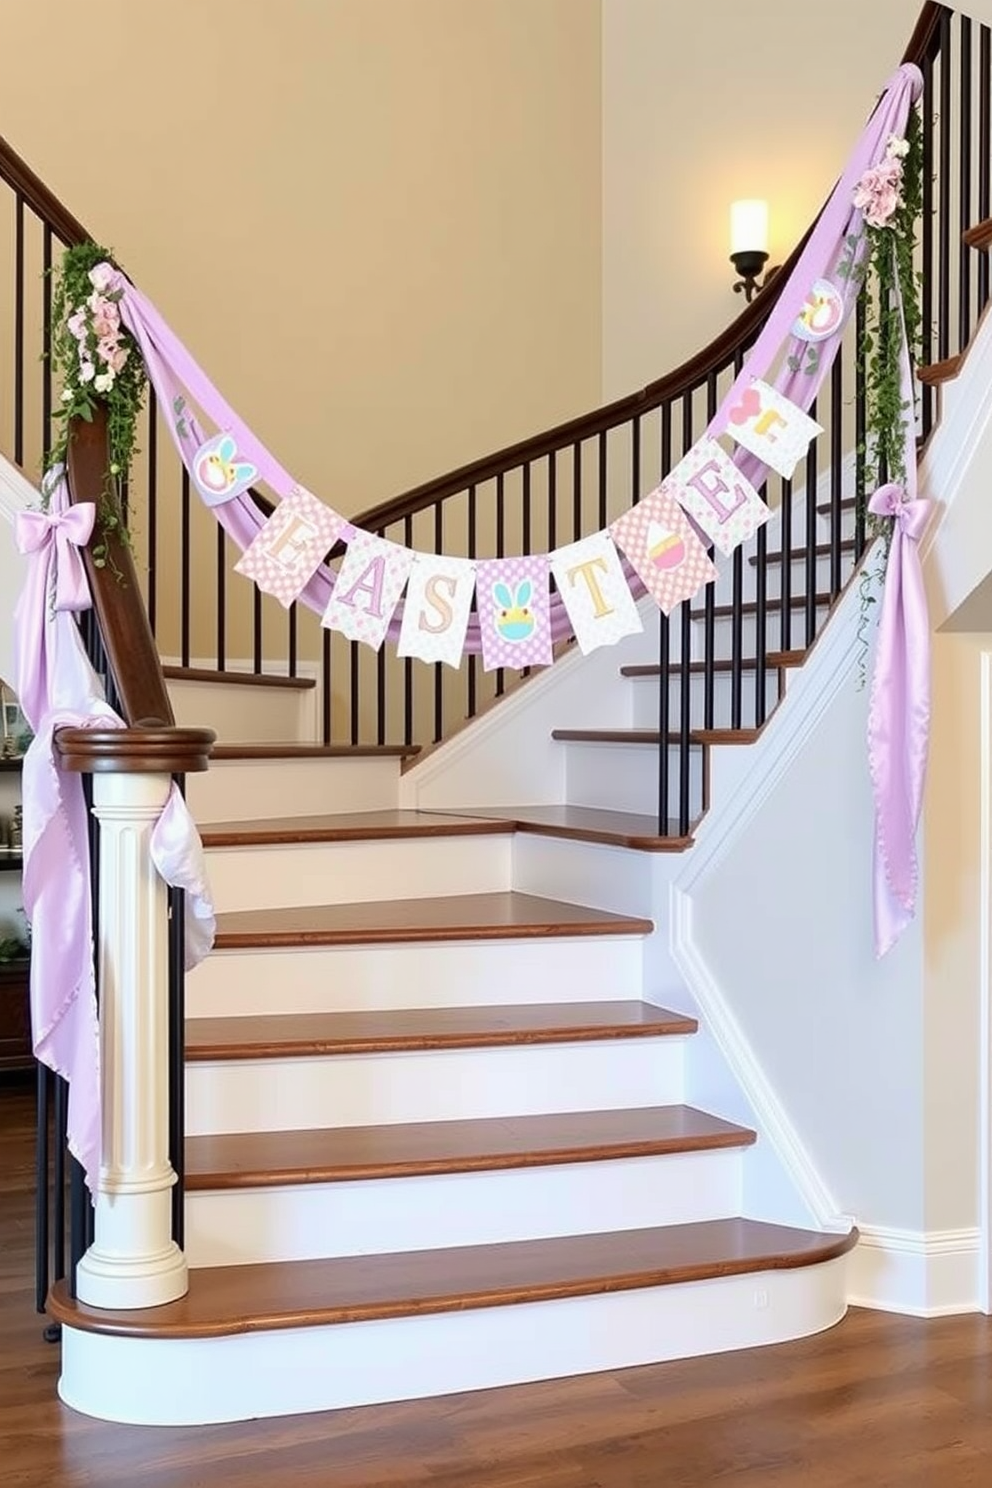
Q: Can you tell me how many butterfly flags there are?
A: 0